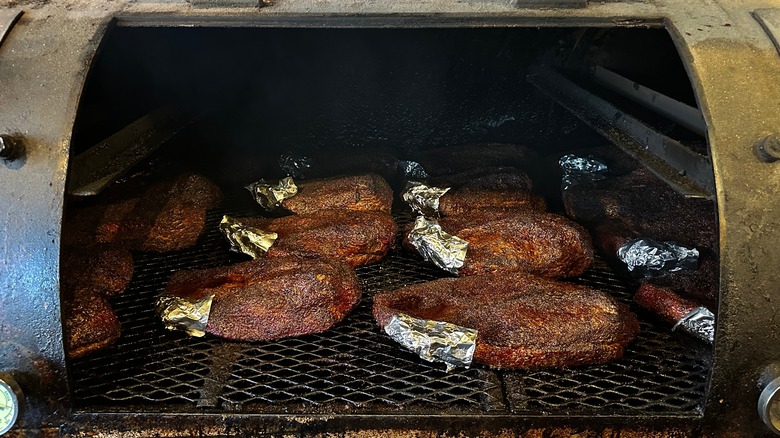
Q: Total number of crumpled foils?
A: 11